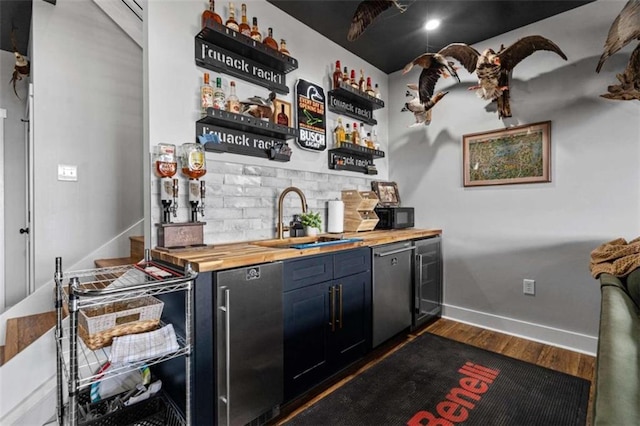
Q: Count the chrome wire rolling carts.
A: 1